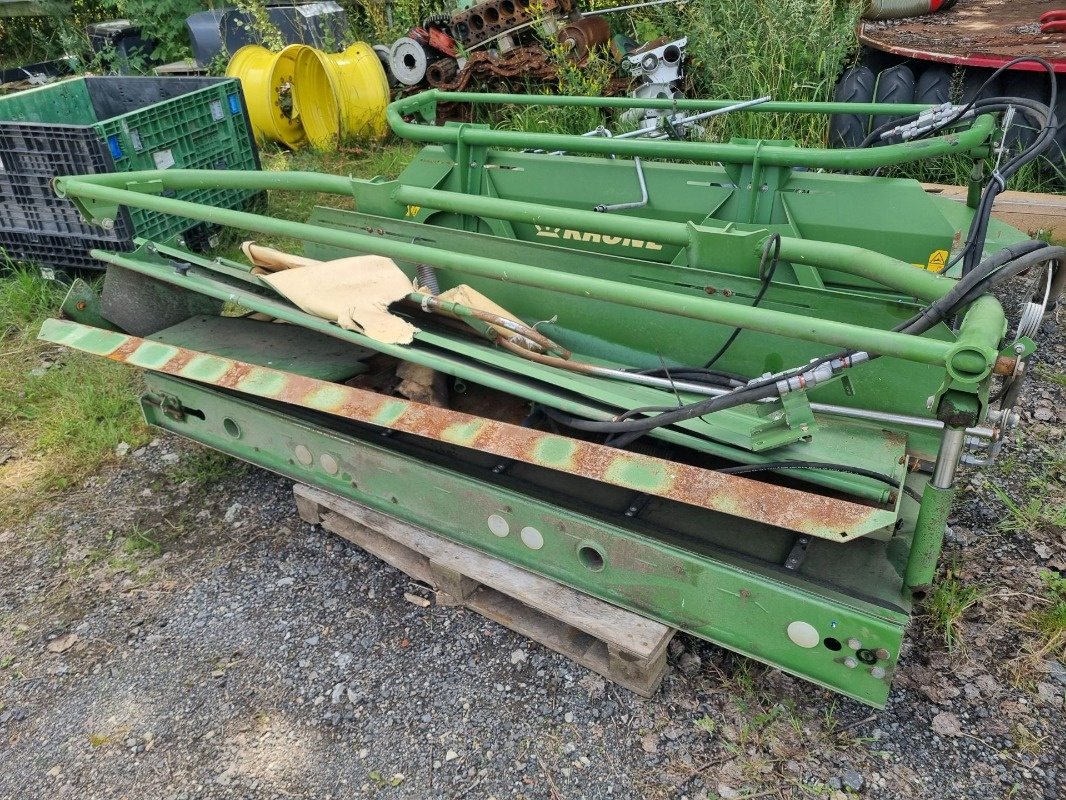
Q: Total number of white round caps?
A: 5